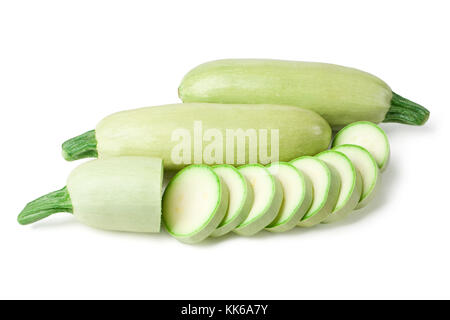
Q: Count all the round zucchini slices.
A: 8